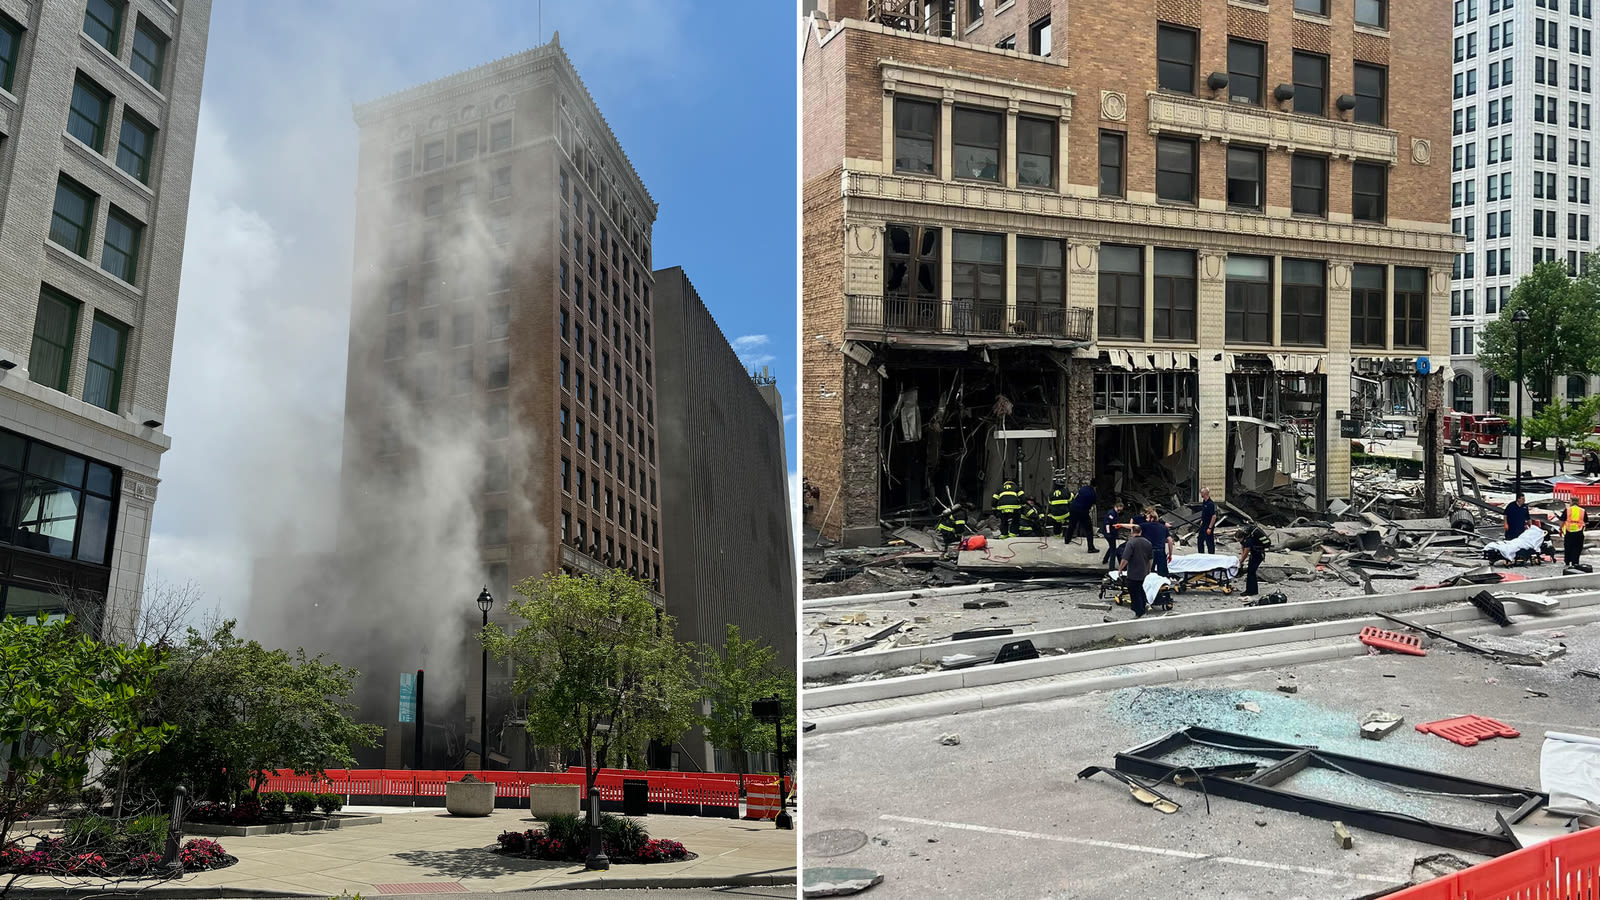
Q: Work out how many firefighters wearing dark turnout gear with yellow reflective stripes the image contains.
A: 4